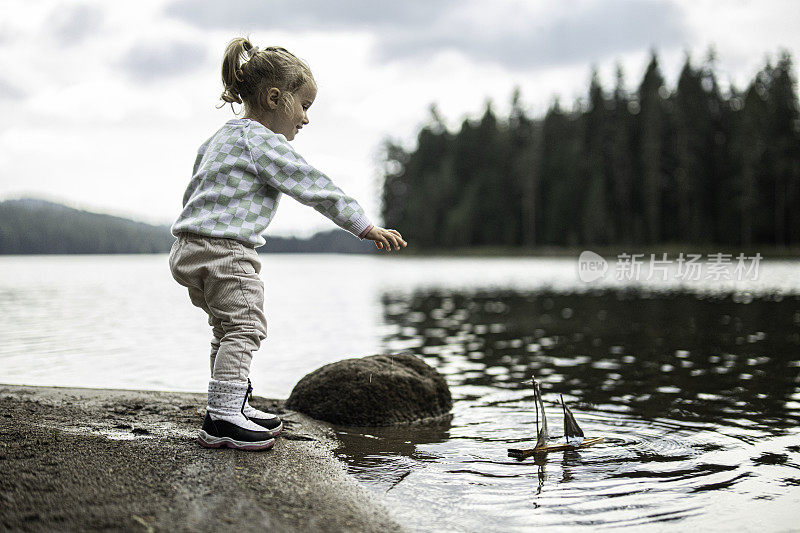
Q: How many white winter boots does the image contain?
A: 2